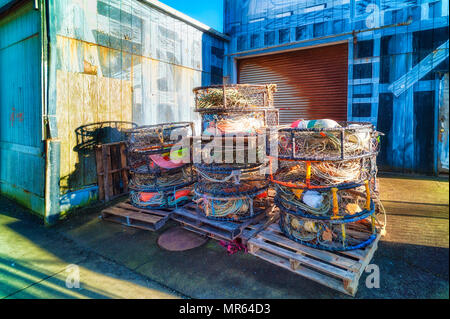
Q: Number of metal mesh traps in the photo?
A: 13